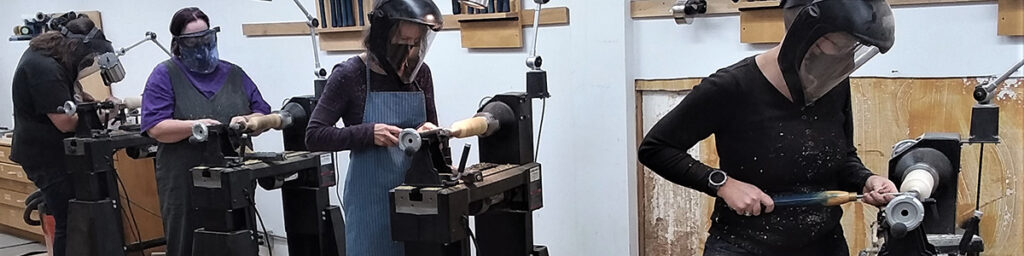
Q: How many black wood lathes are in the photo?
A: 4